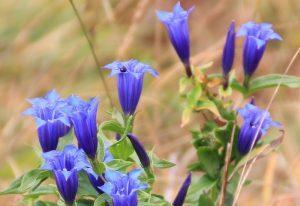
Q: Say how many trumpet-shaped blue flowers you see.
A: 8